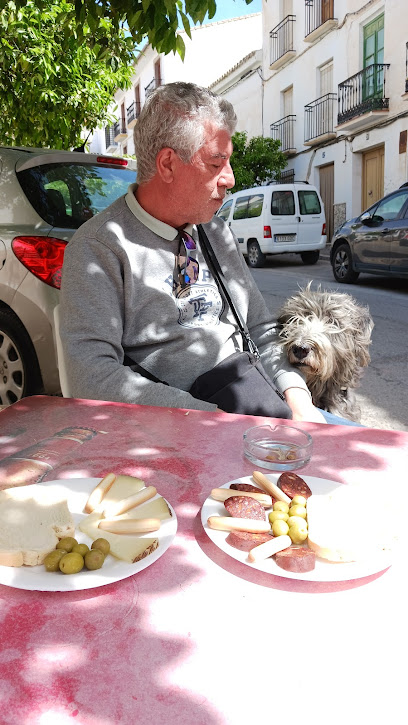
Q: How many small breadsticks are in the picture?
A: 7